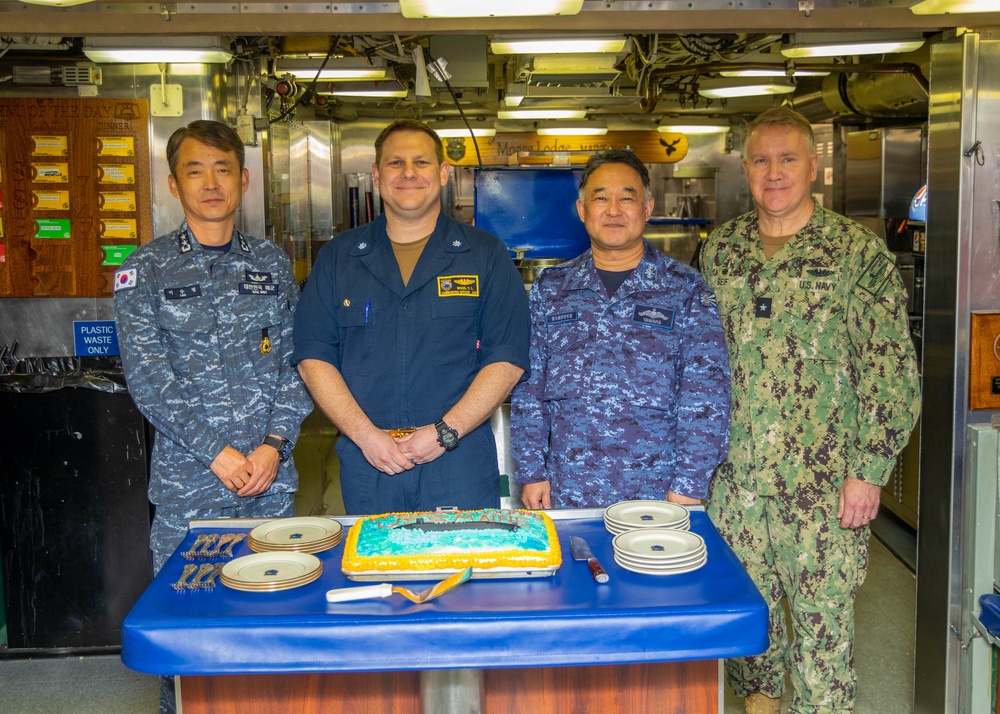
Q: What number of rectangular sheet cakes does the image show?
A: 1